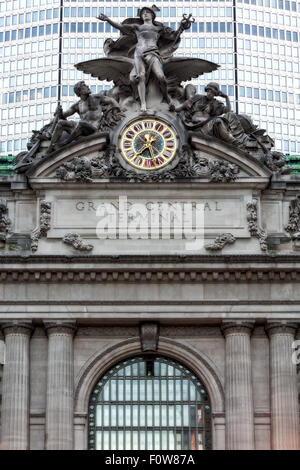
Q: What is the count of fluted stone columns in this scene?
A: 4